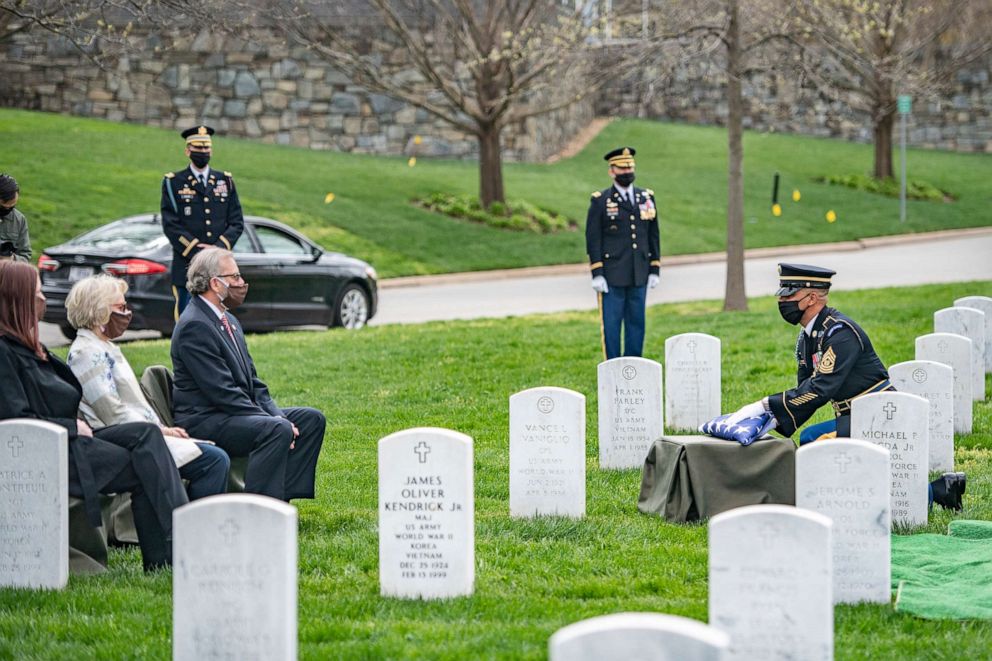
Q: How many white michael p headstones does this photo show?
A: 1